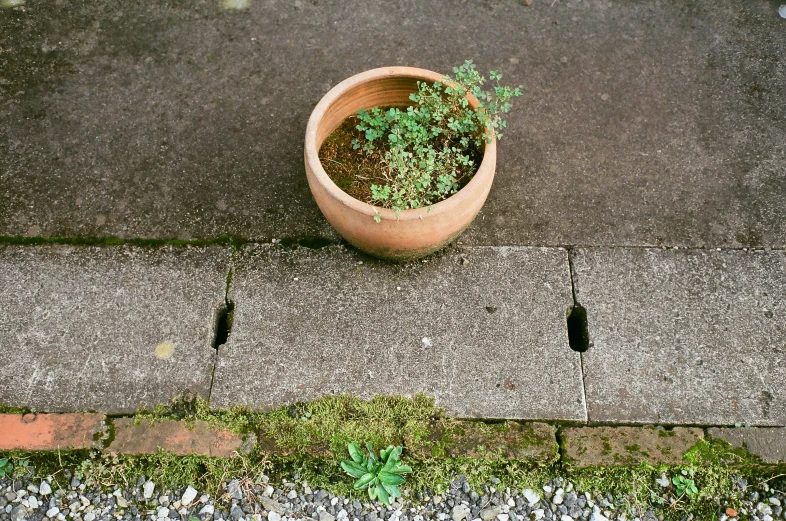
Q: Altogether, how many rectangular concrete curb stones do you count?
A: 3